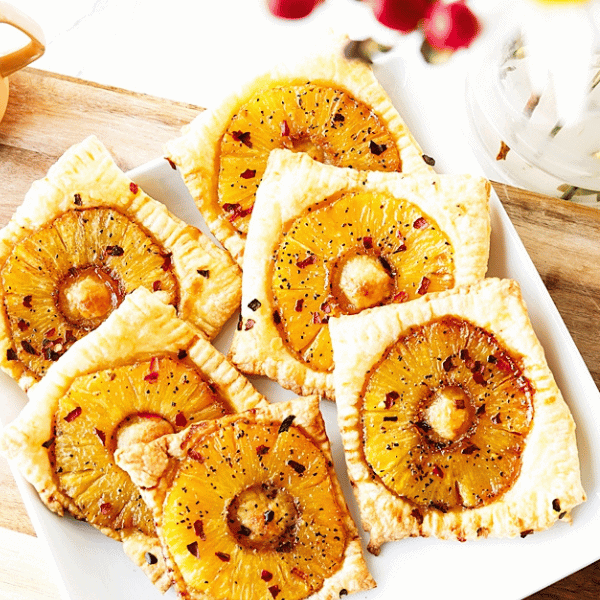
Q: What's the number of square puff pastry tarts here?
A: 6